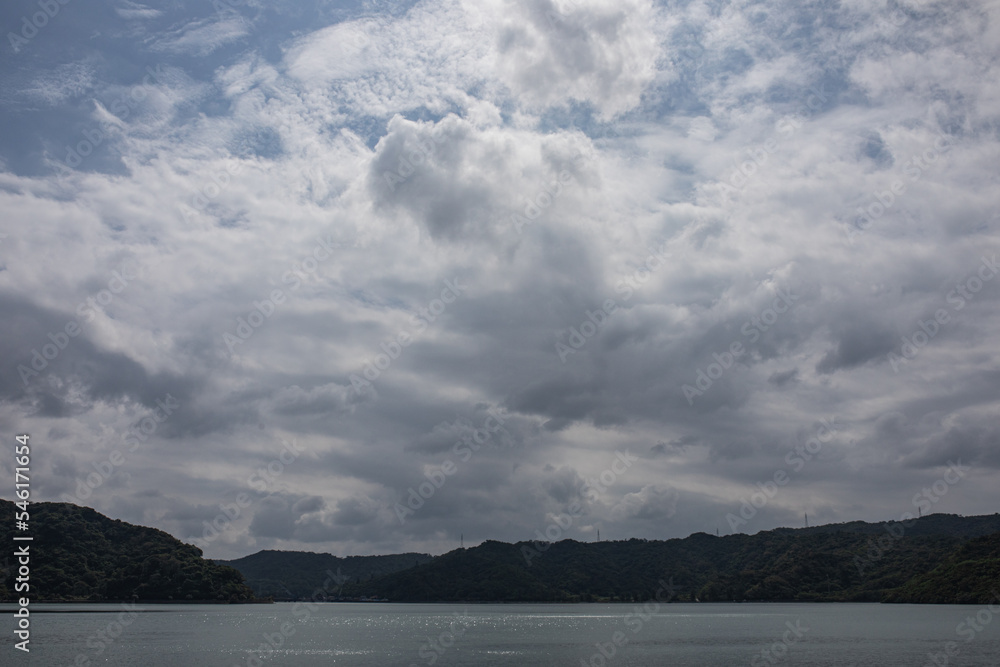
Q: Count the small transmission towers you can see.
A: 5